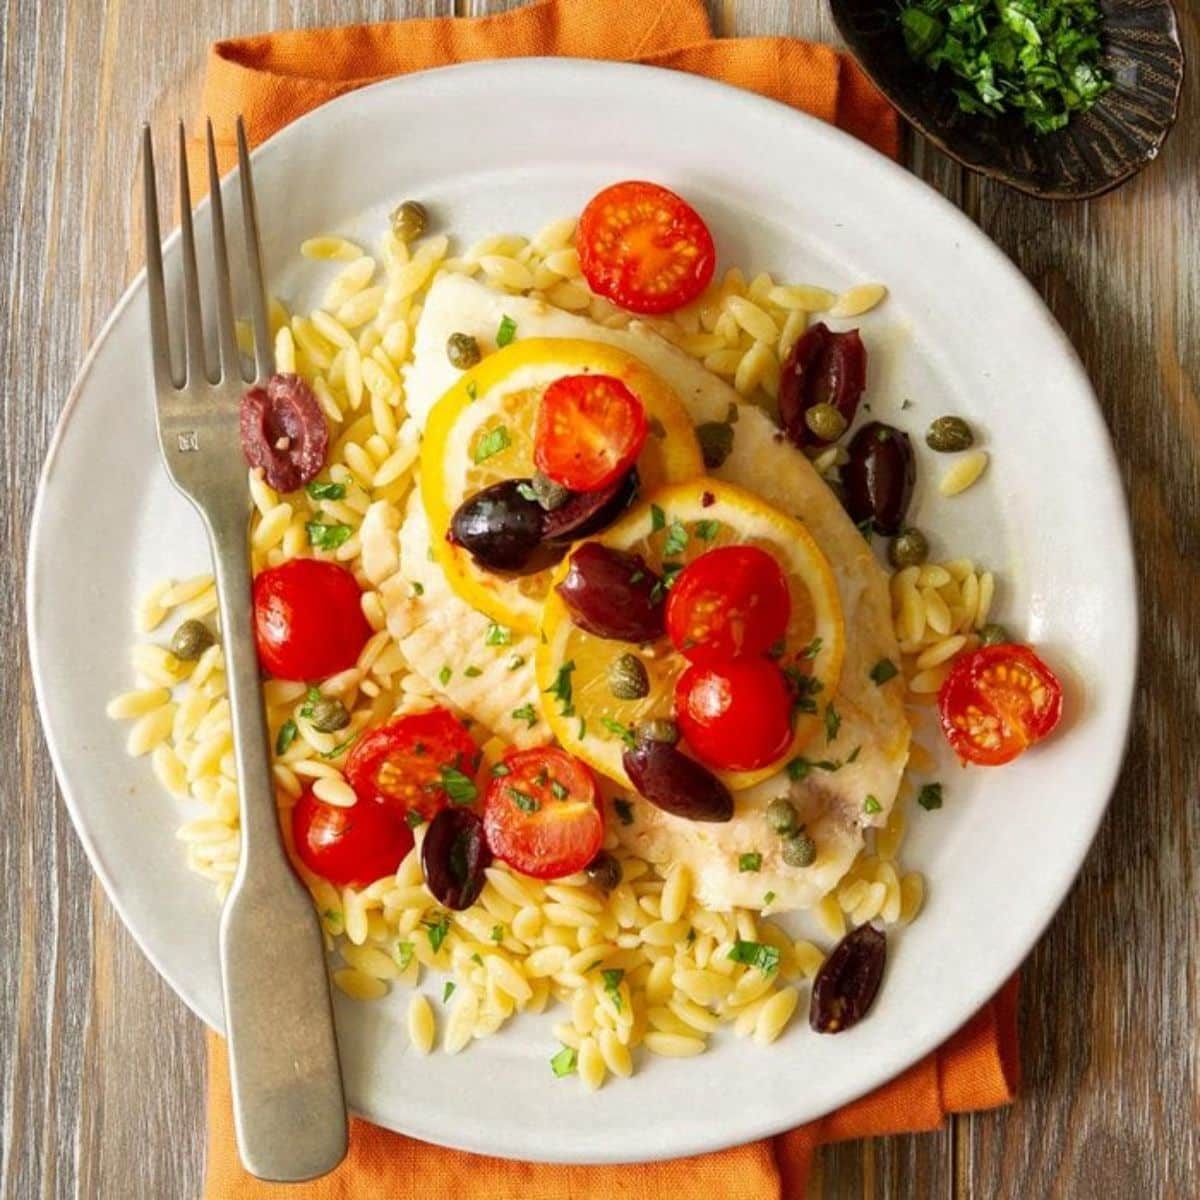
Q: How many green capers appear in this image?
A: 14